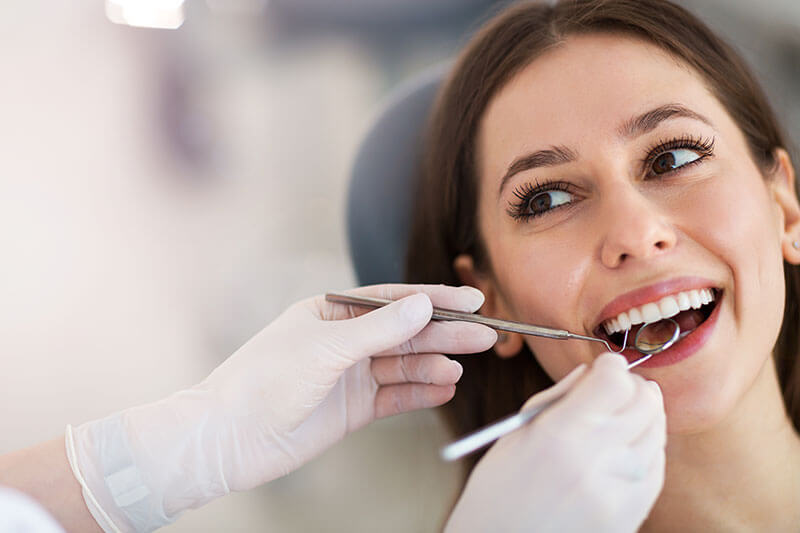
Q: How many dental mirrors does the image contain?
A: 1